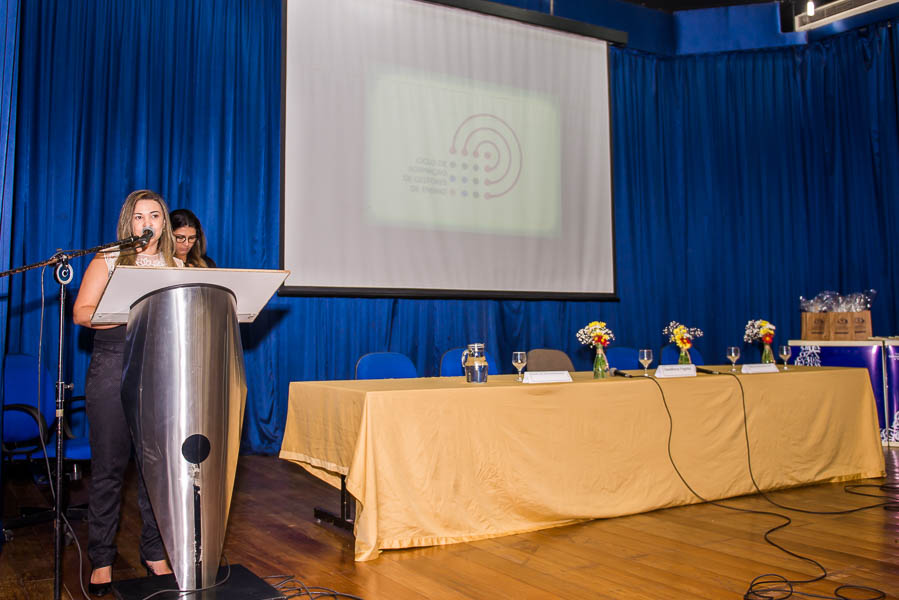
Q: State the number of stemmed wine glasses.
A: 4